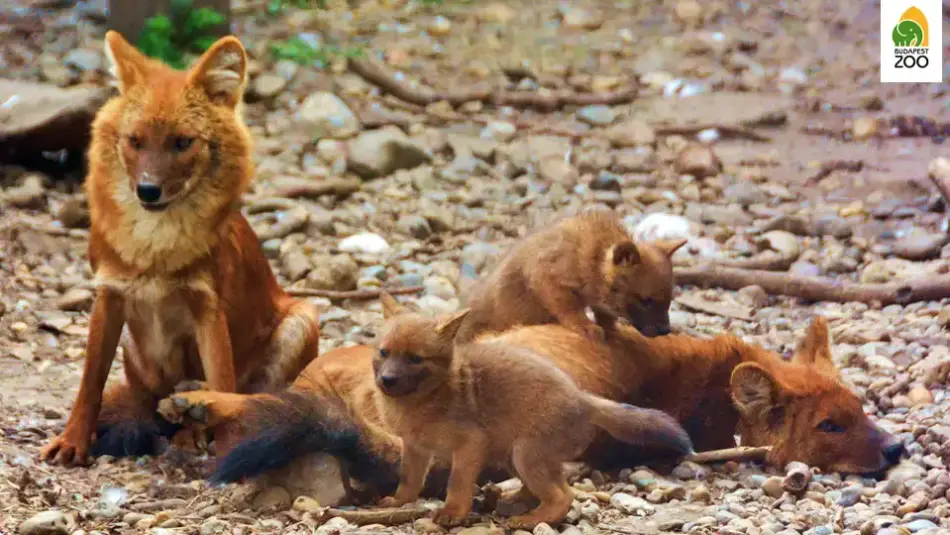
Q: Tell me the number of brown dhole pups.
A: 2